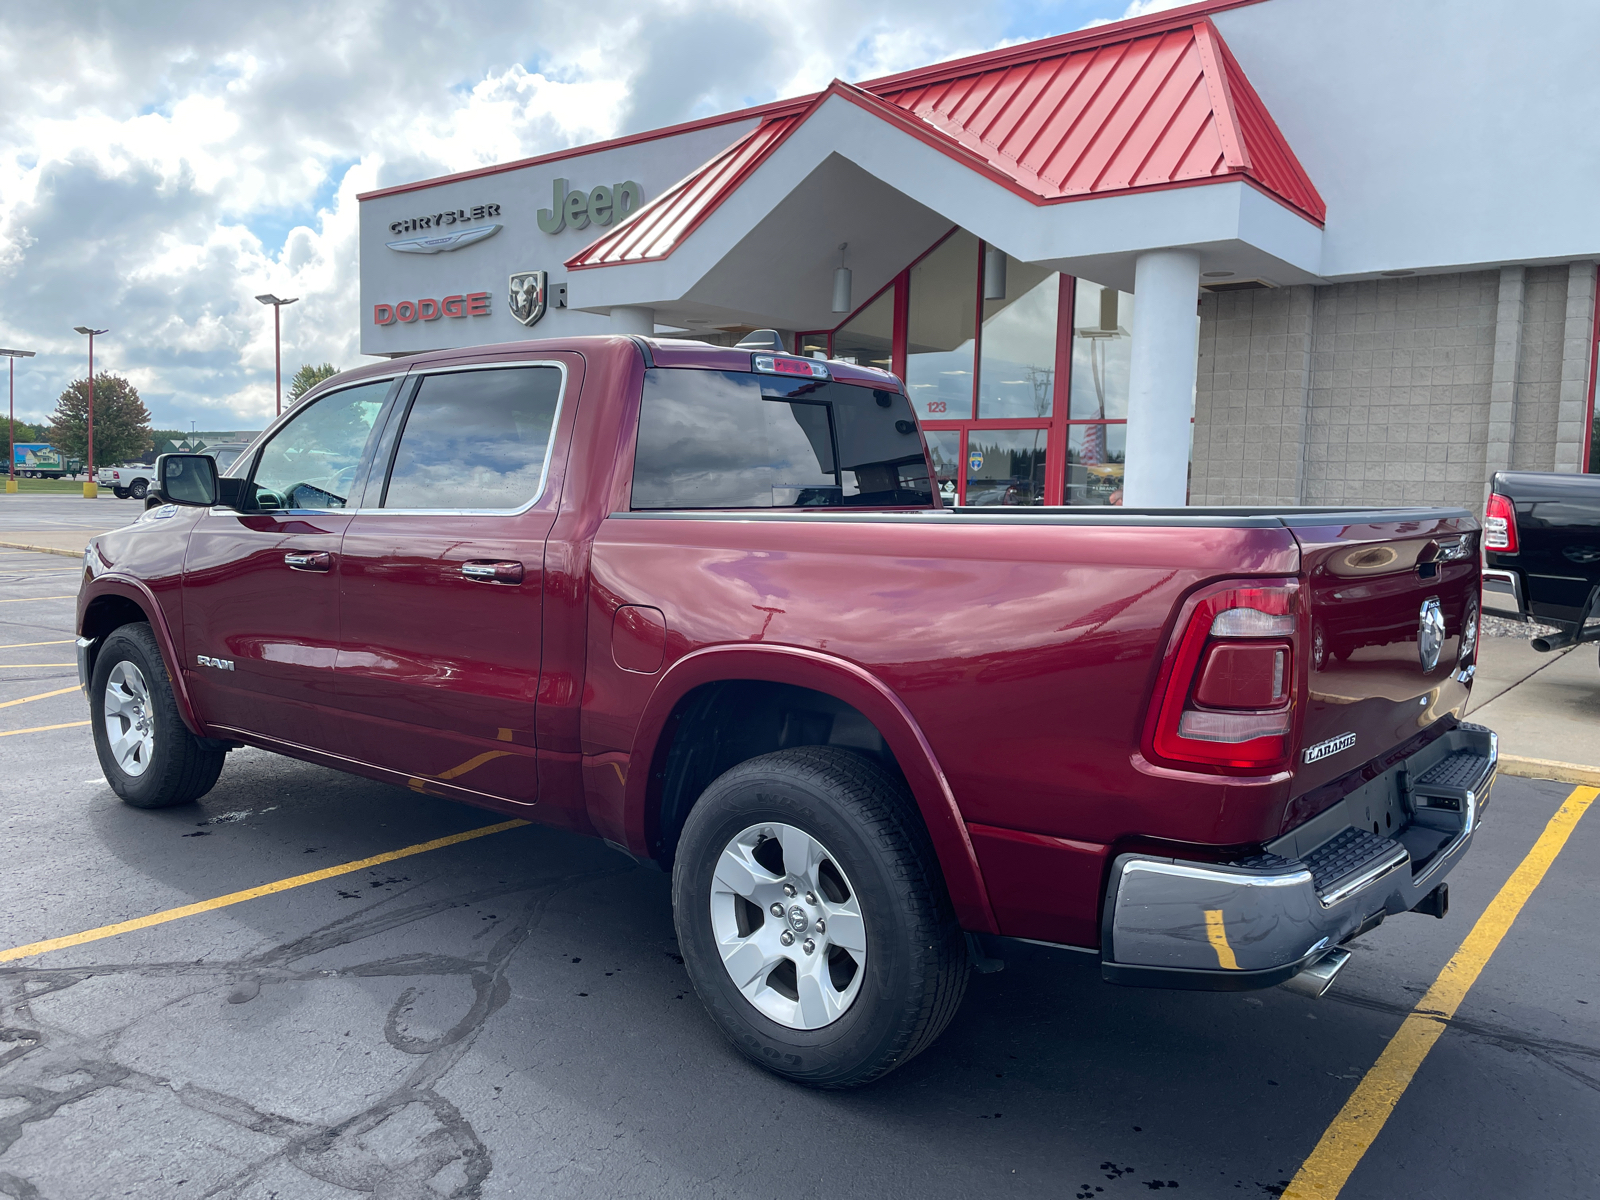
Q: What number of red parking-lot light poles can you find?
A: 3